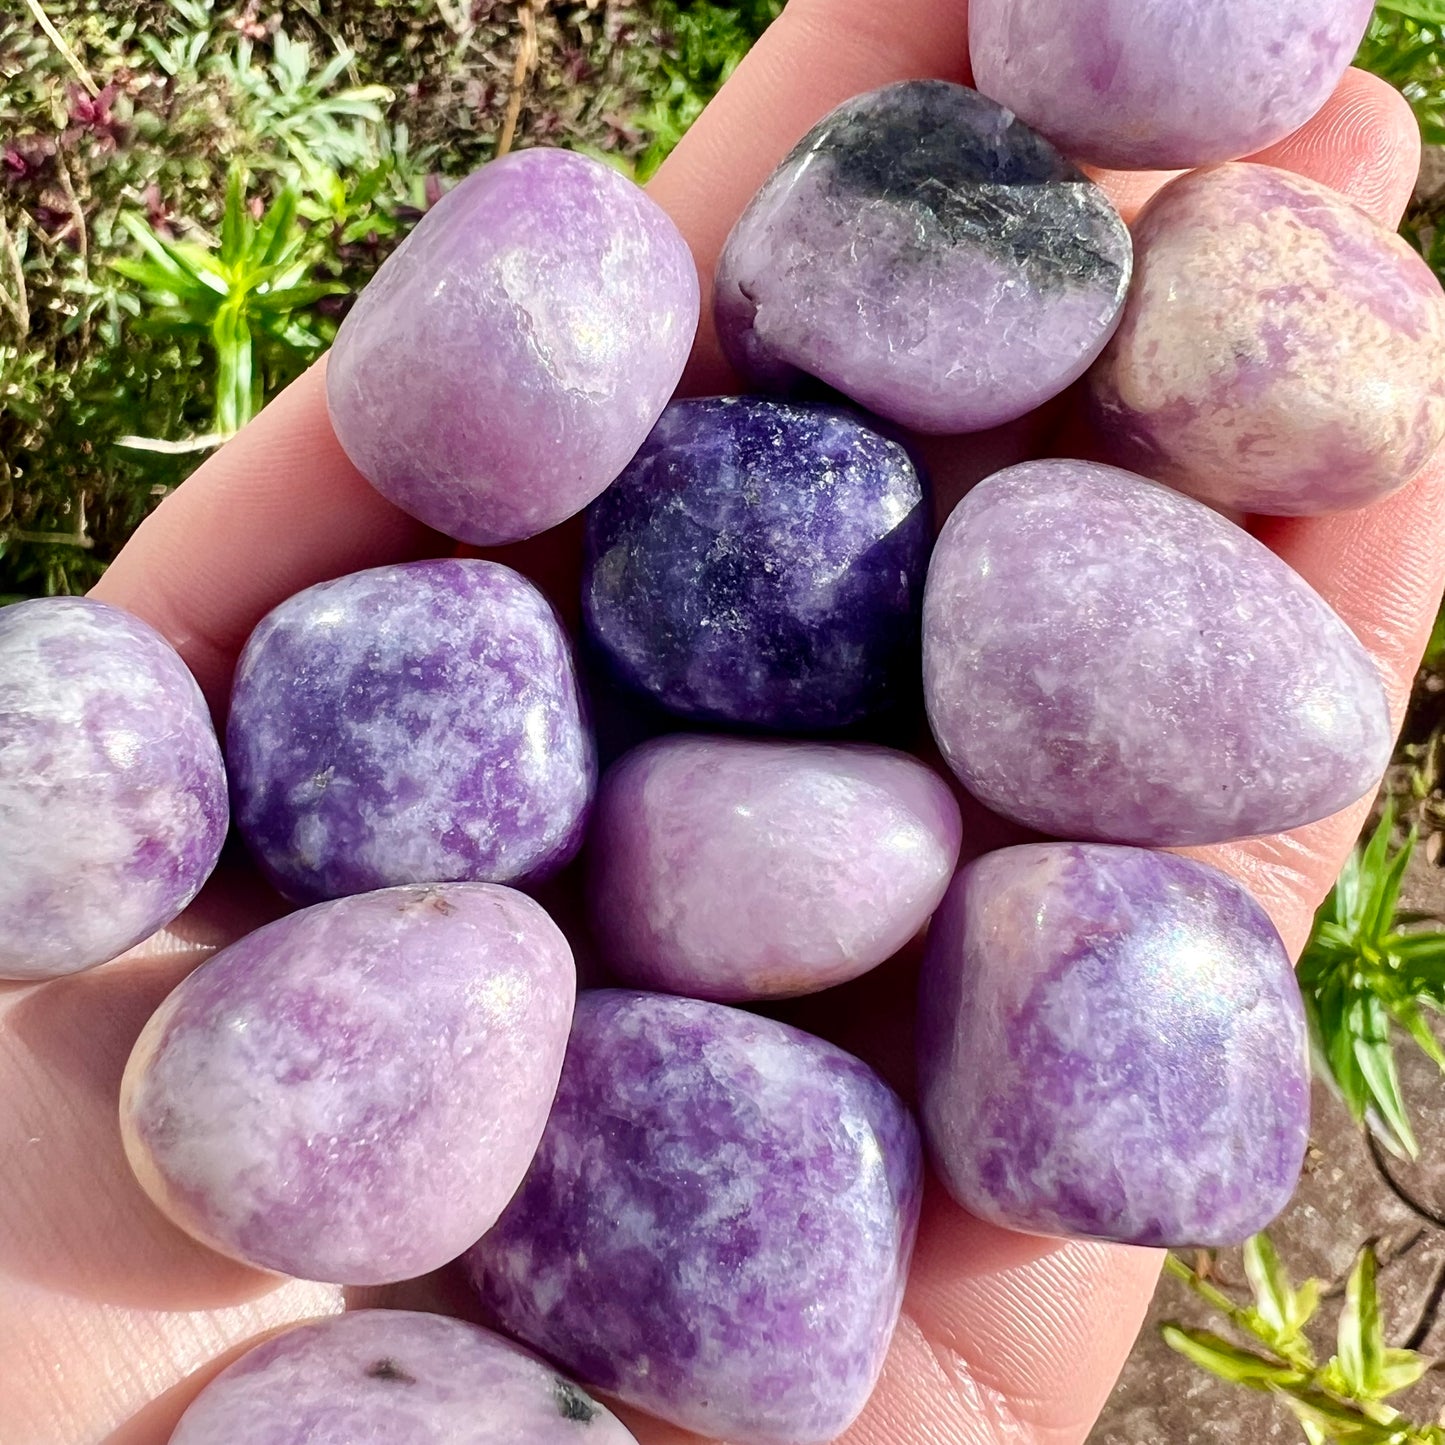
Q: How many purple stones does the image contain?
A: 13